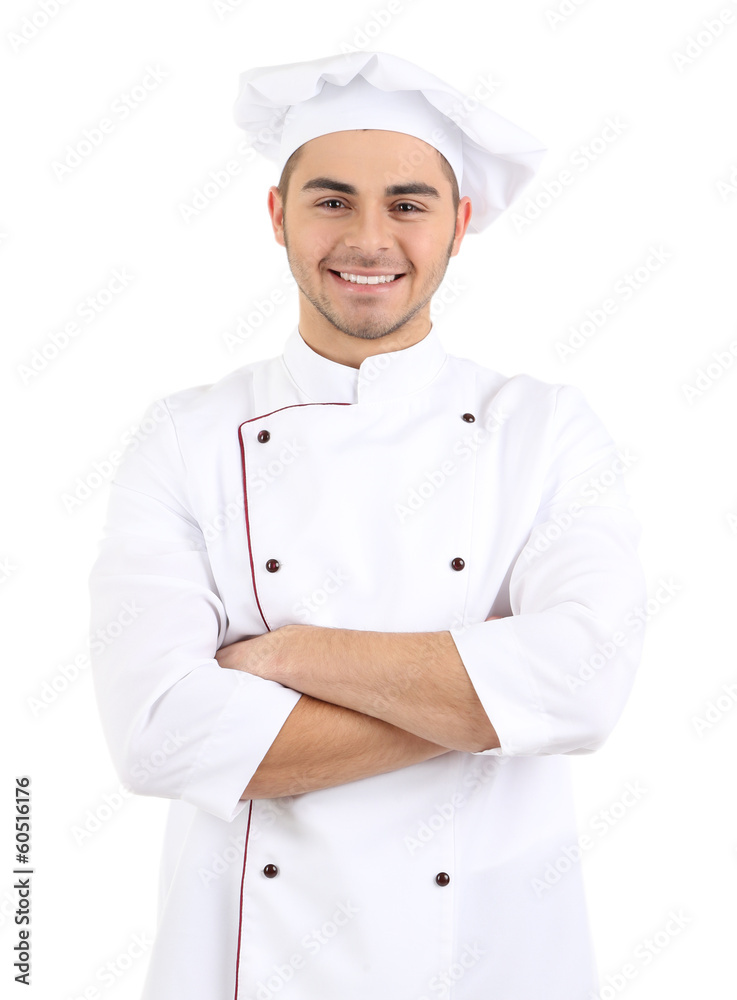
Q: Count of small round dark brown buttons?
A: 6